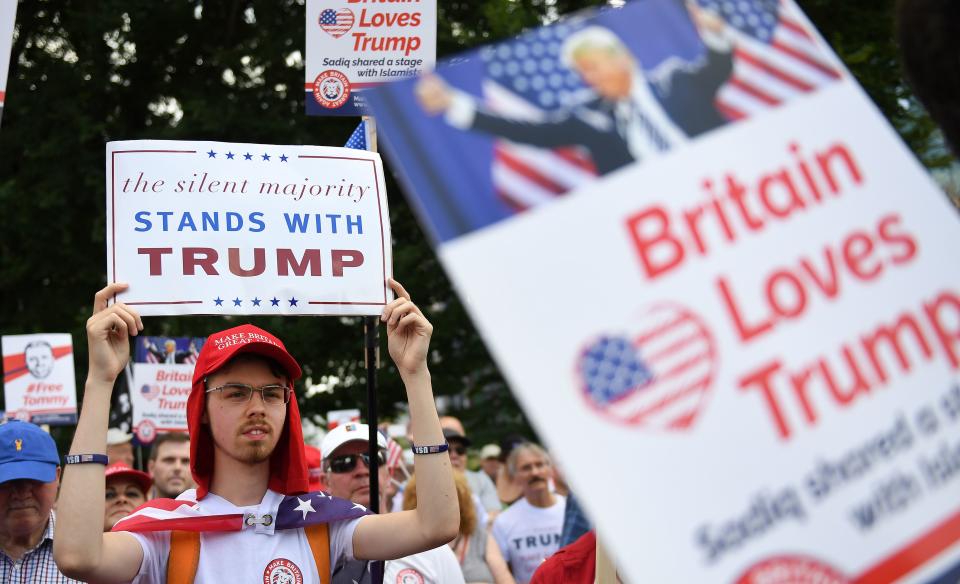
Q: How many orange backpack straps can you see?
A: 2